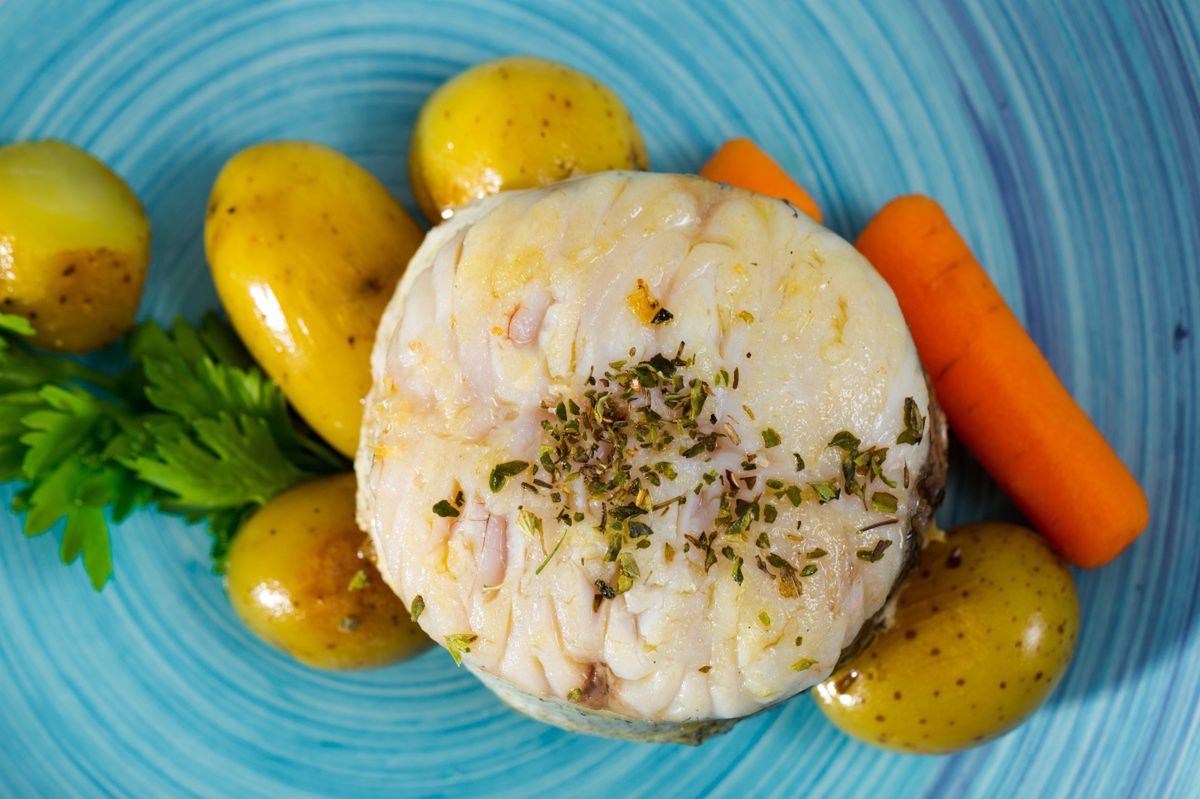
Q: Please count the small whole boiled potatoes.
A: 5